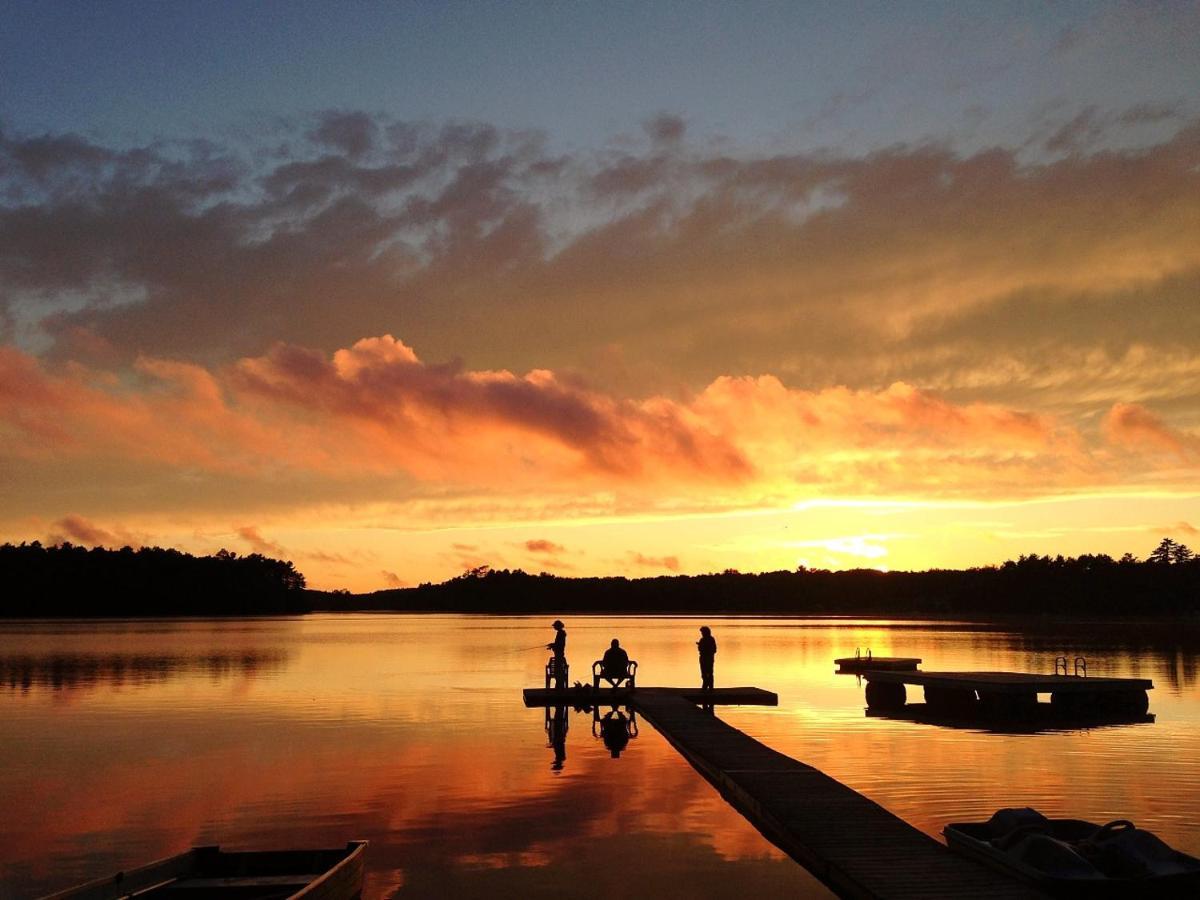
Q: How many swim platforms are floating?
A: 2